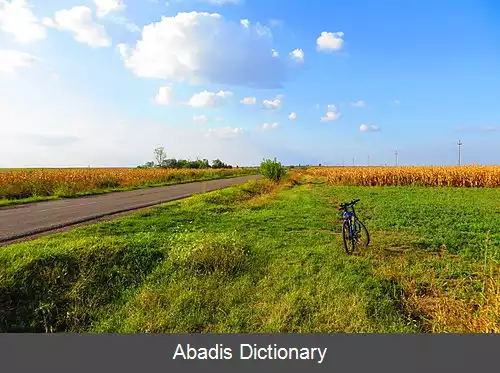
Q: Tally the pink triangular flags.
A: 0